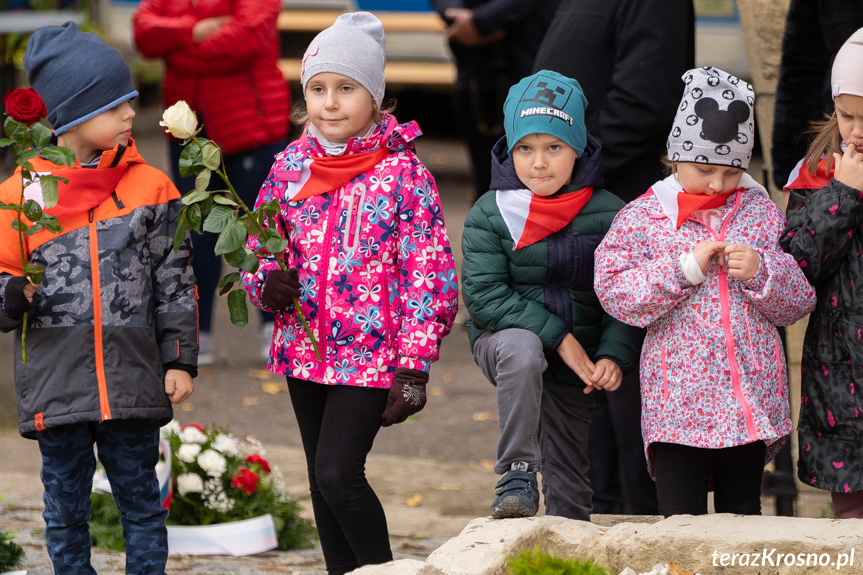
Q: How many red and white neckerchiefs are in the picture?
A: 5